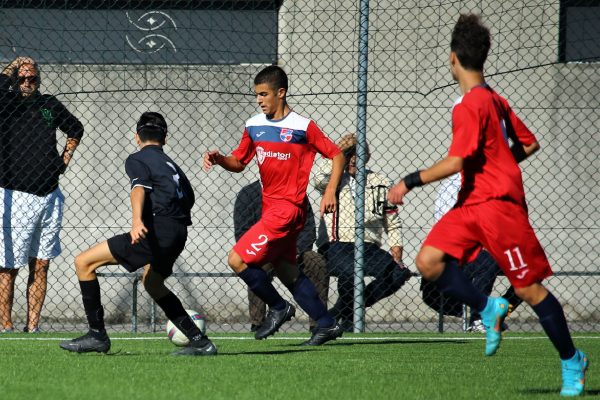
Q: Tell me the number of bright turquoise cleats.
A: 2